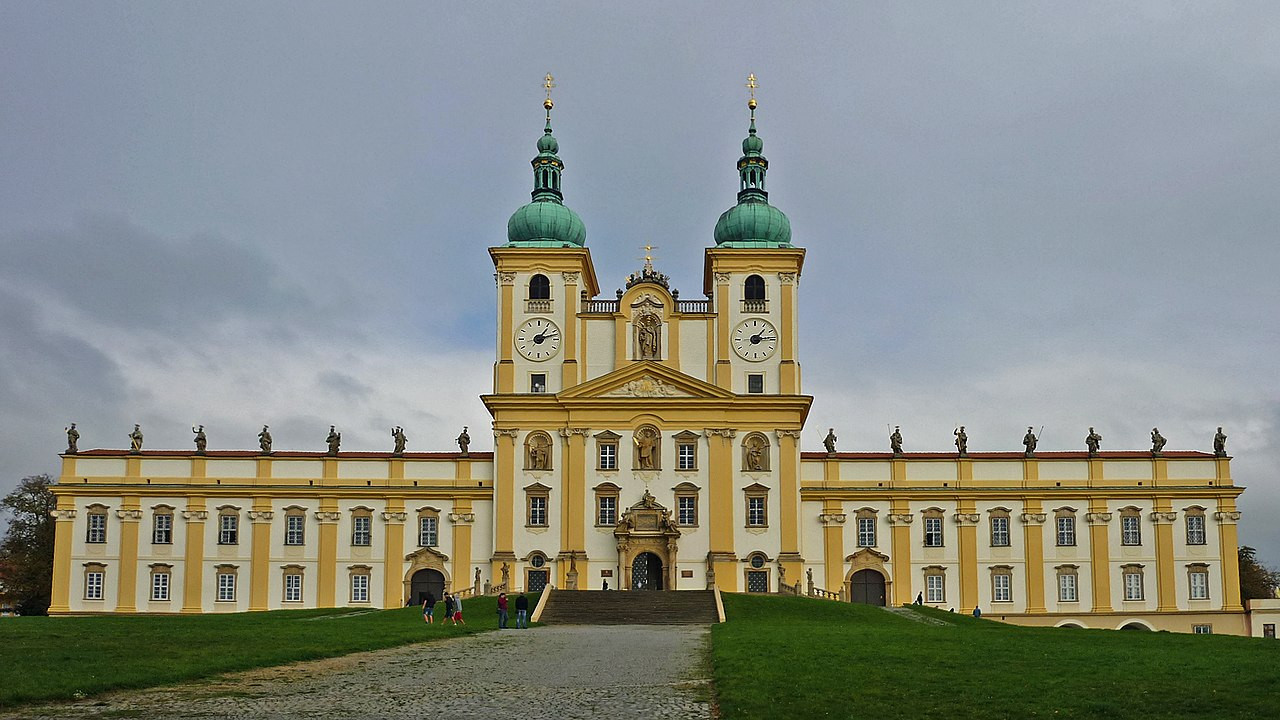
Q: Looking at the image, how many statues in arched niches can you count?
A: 4